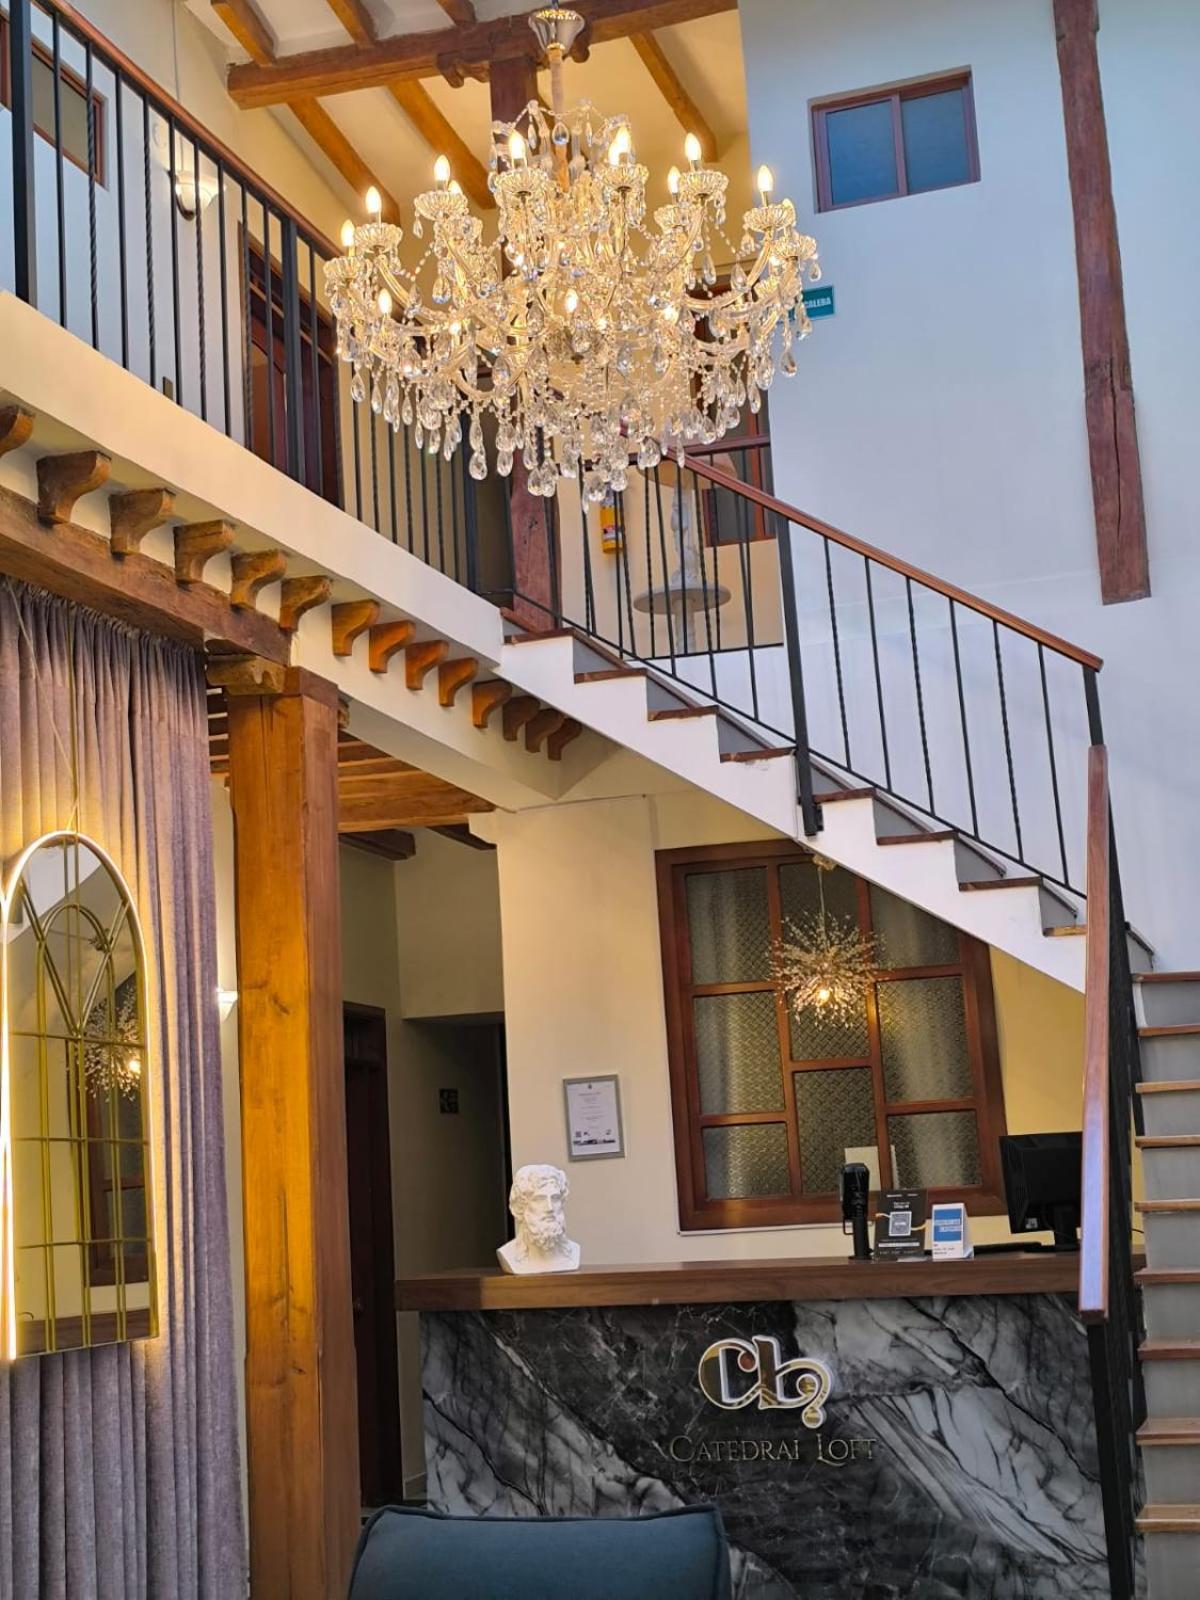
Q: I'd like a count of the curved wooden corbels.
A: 14